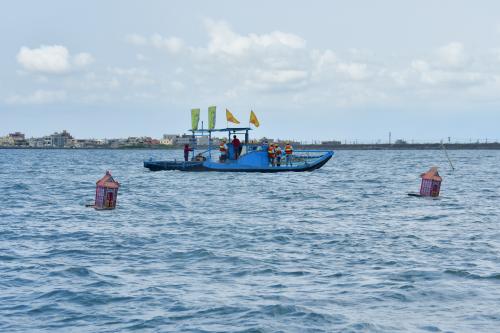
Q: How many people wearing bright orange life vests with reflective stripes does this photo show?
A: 4